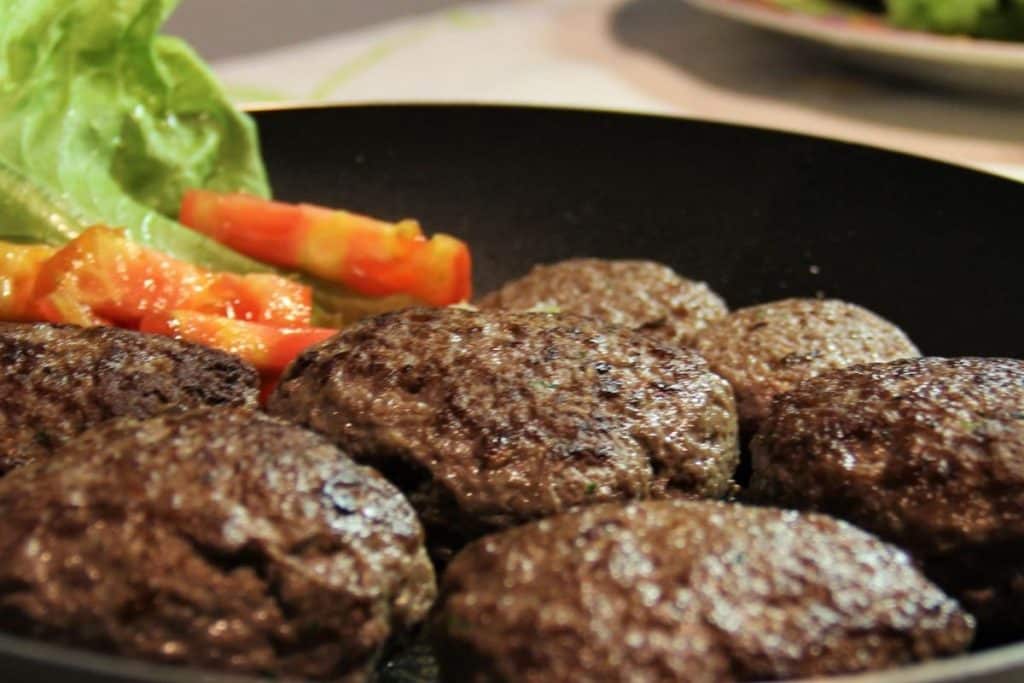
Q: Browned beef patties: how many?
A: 7